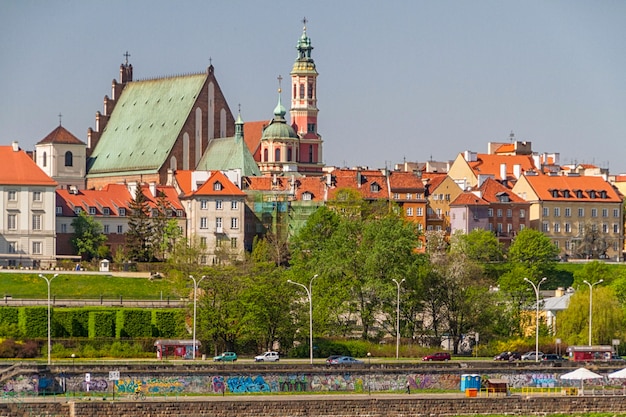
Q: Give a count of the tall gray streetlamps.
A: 6